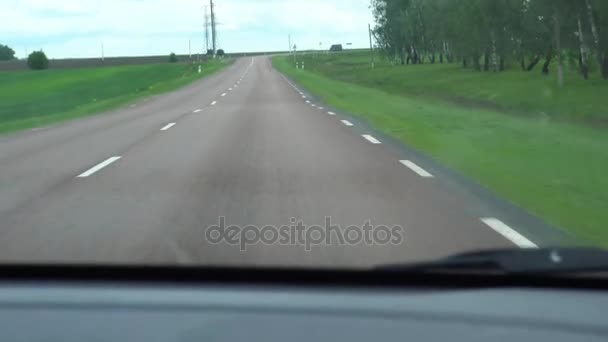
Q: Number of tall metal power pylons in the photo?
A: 2